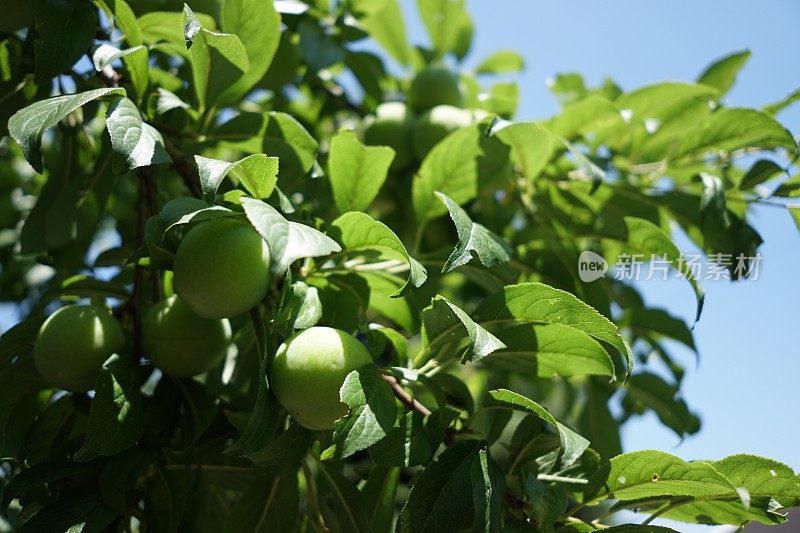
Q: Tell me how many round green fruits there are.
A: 7